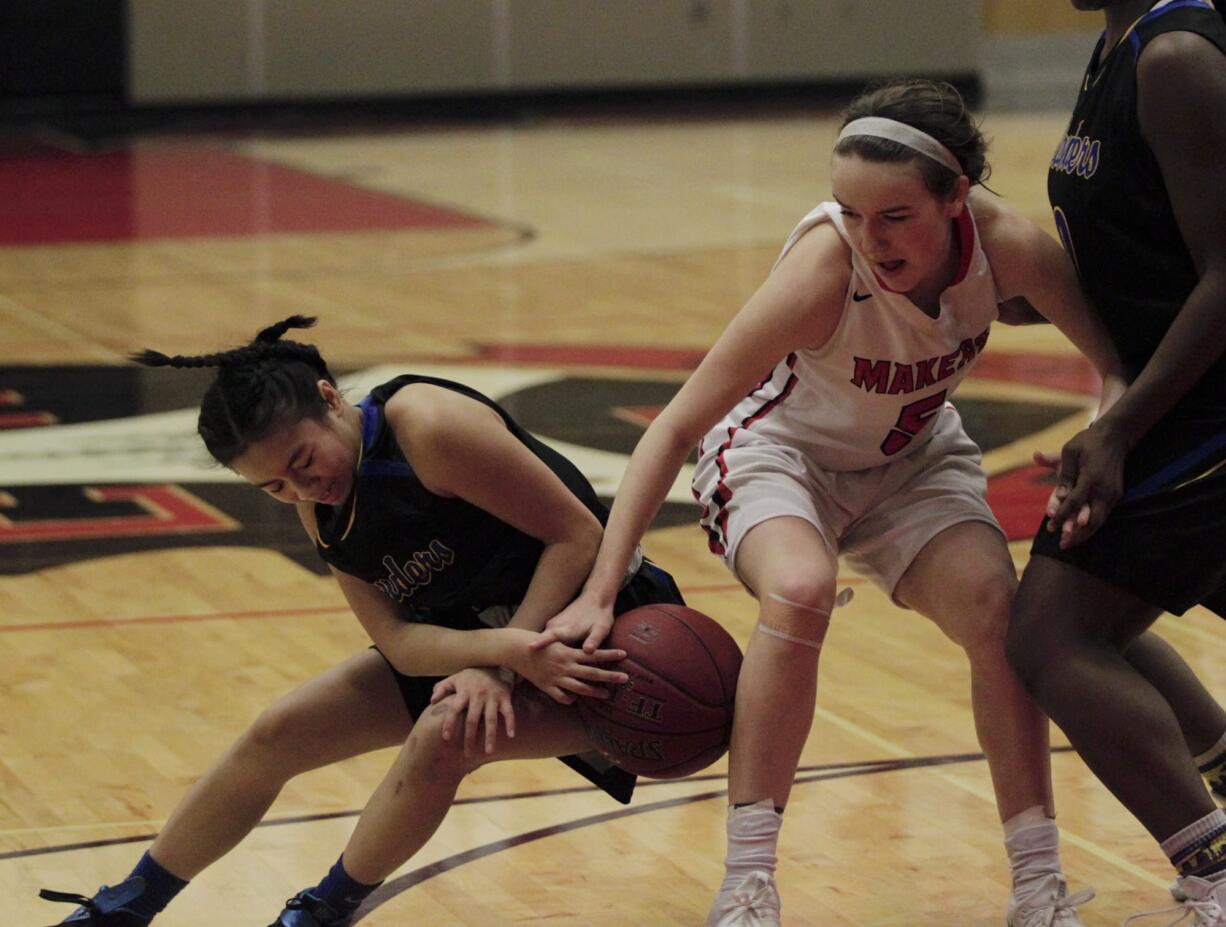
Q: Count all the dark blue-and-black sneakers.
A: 2